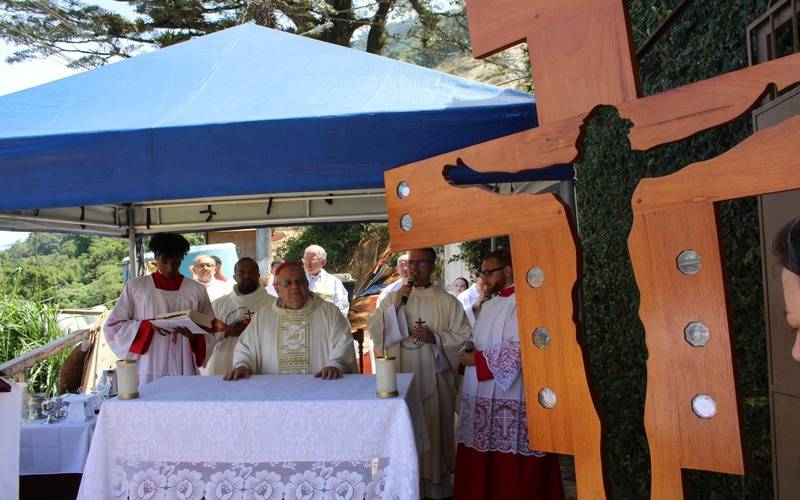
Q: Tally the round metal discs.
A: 8